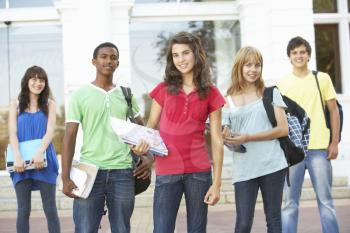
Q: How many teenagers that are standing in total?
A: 5